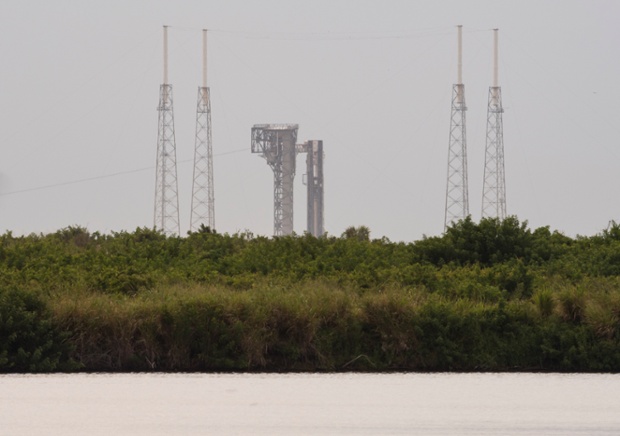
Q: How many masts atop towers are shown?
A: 4